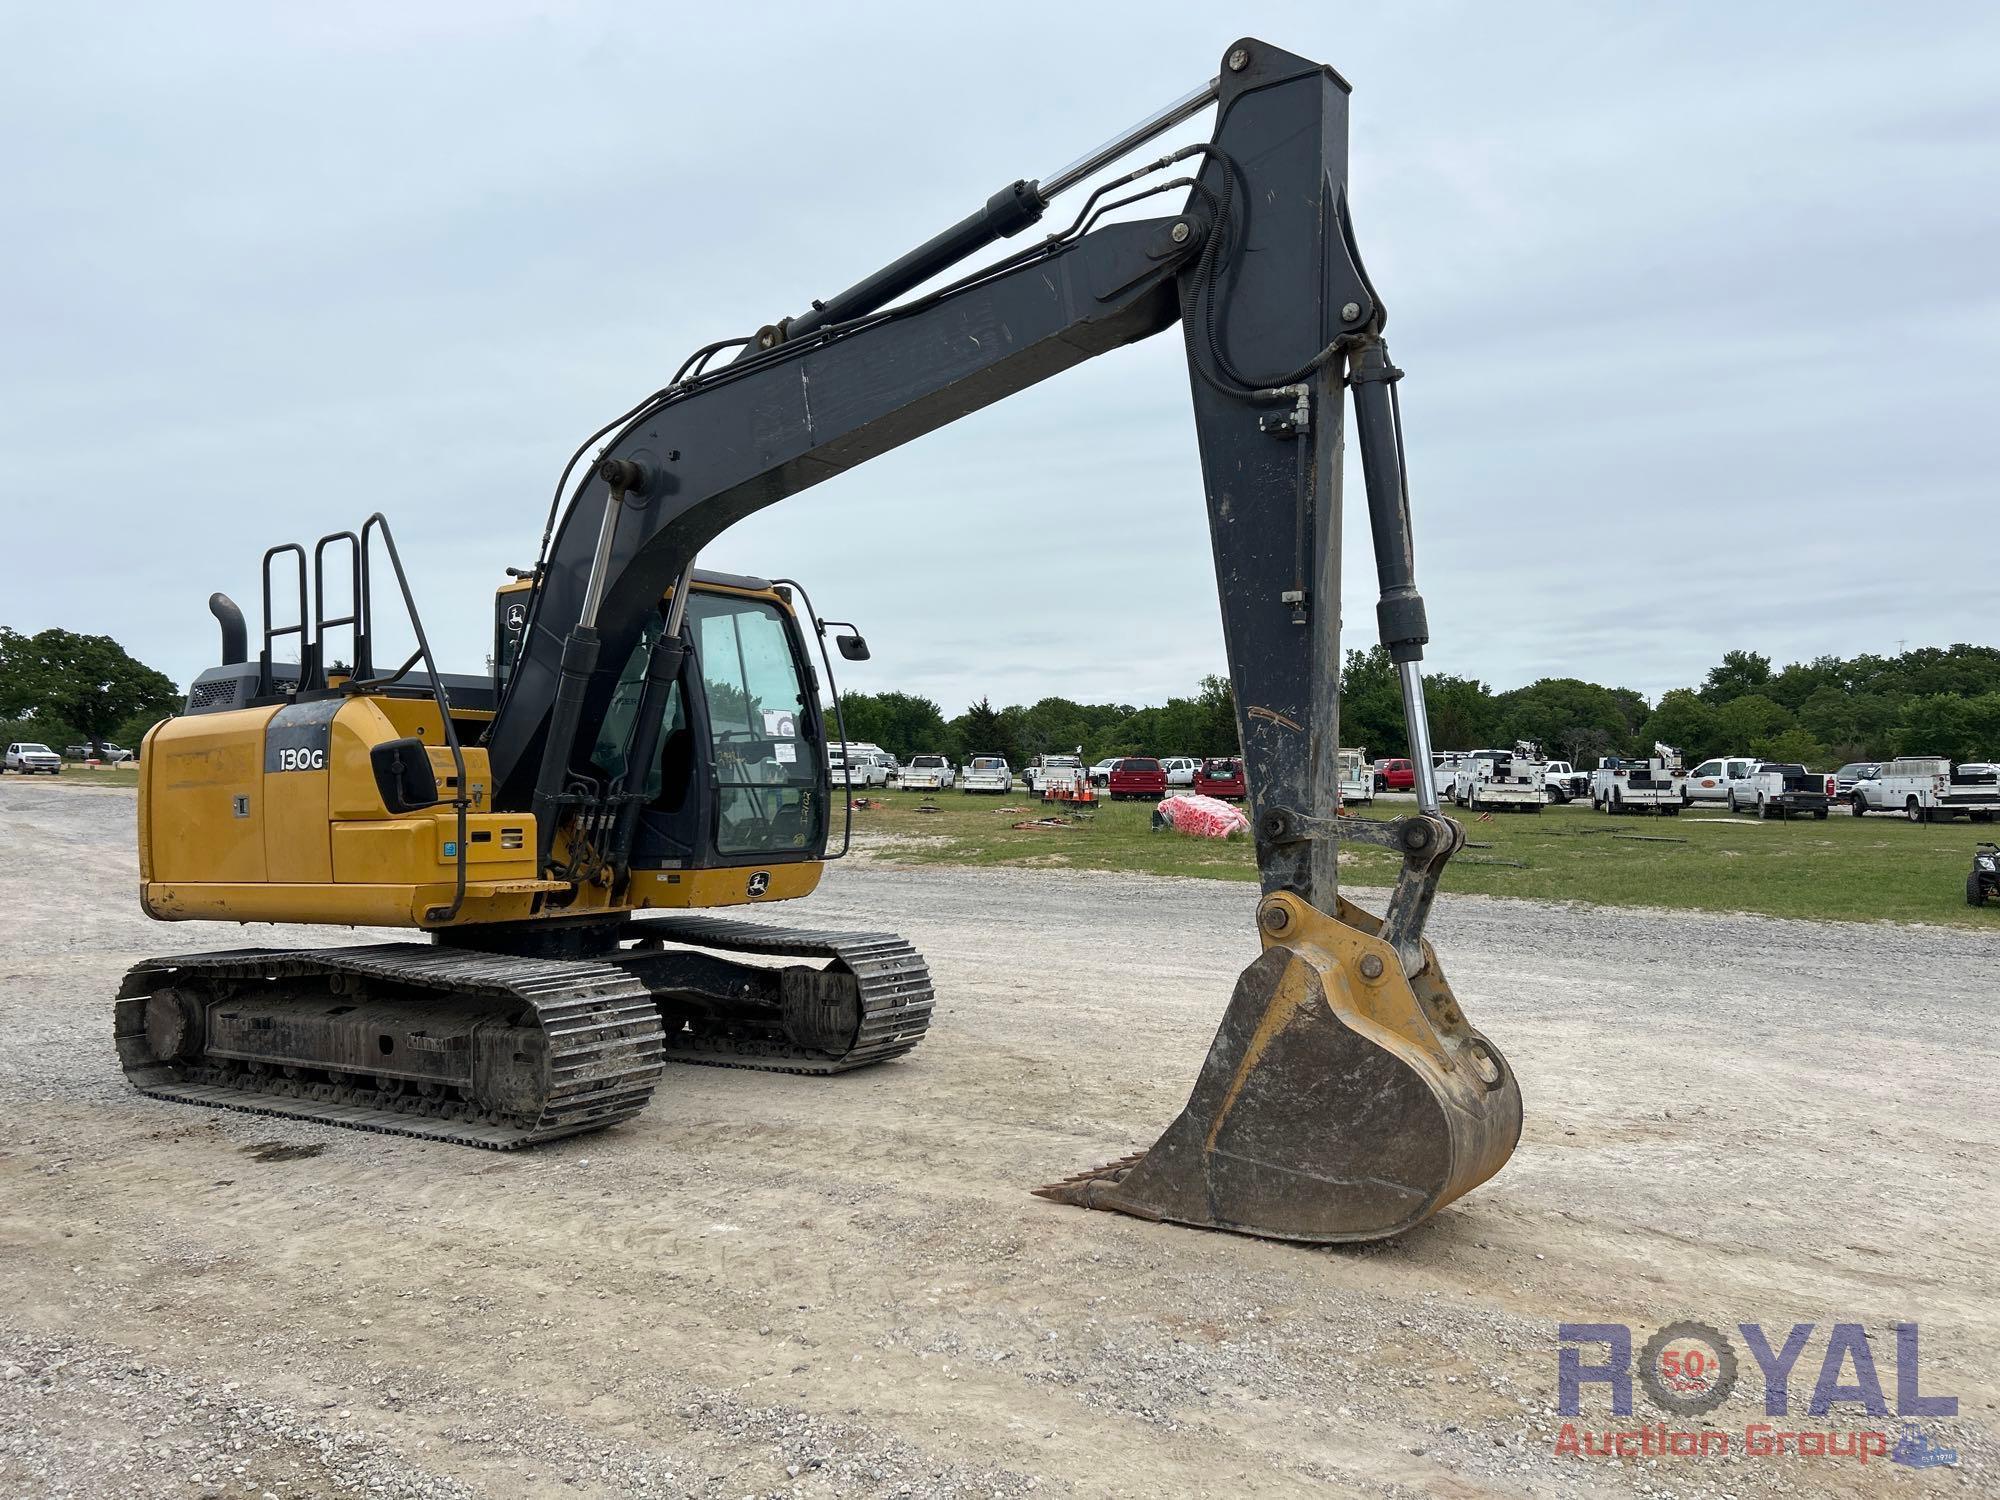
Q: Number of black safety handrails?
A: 3